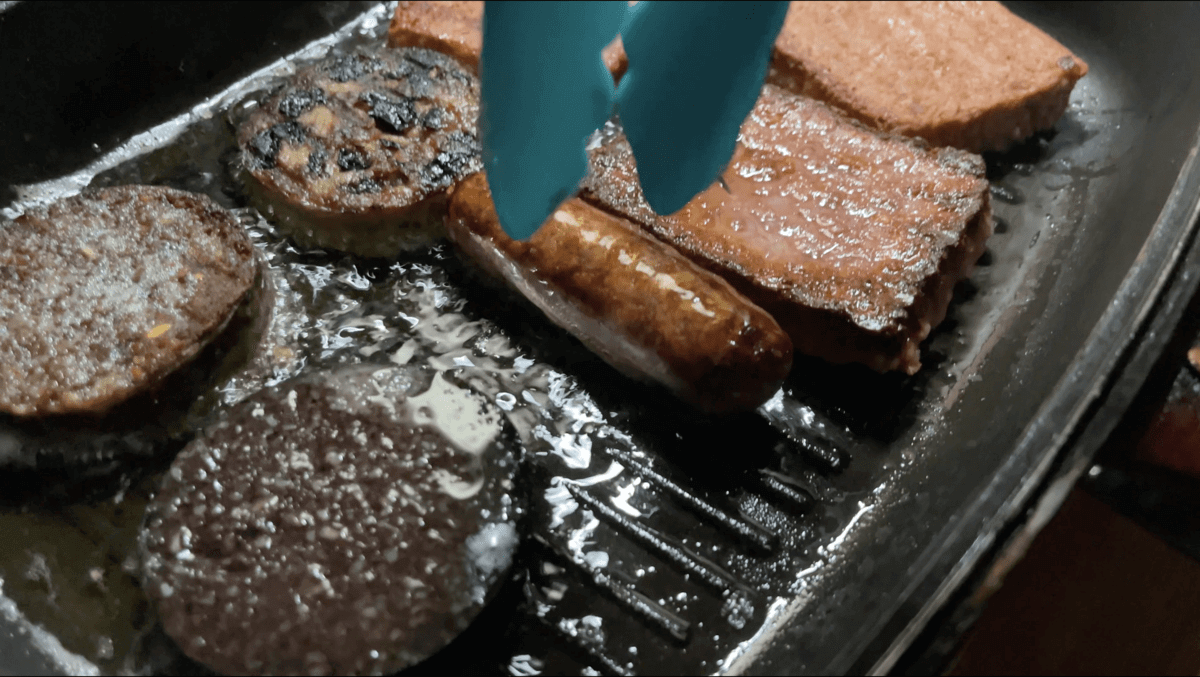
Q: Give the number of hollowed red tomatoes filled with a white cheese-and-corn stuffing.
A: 0